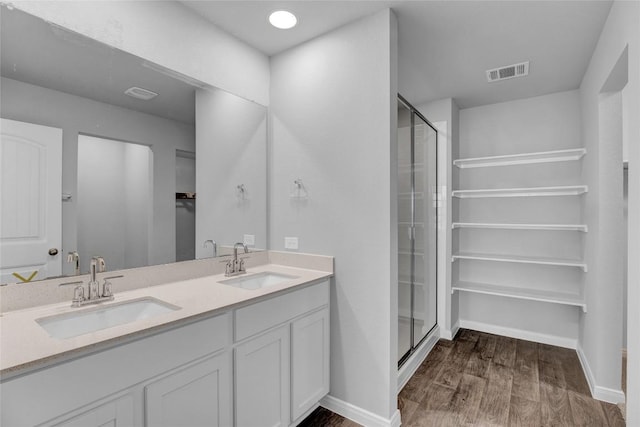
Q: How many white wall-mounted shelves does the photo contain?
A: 5